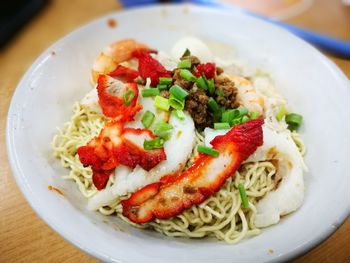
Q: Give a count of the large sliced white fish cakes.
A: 2